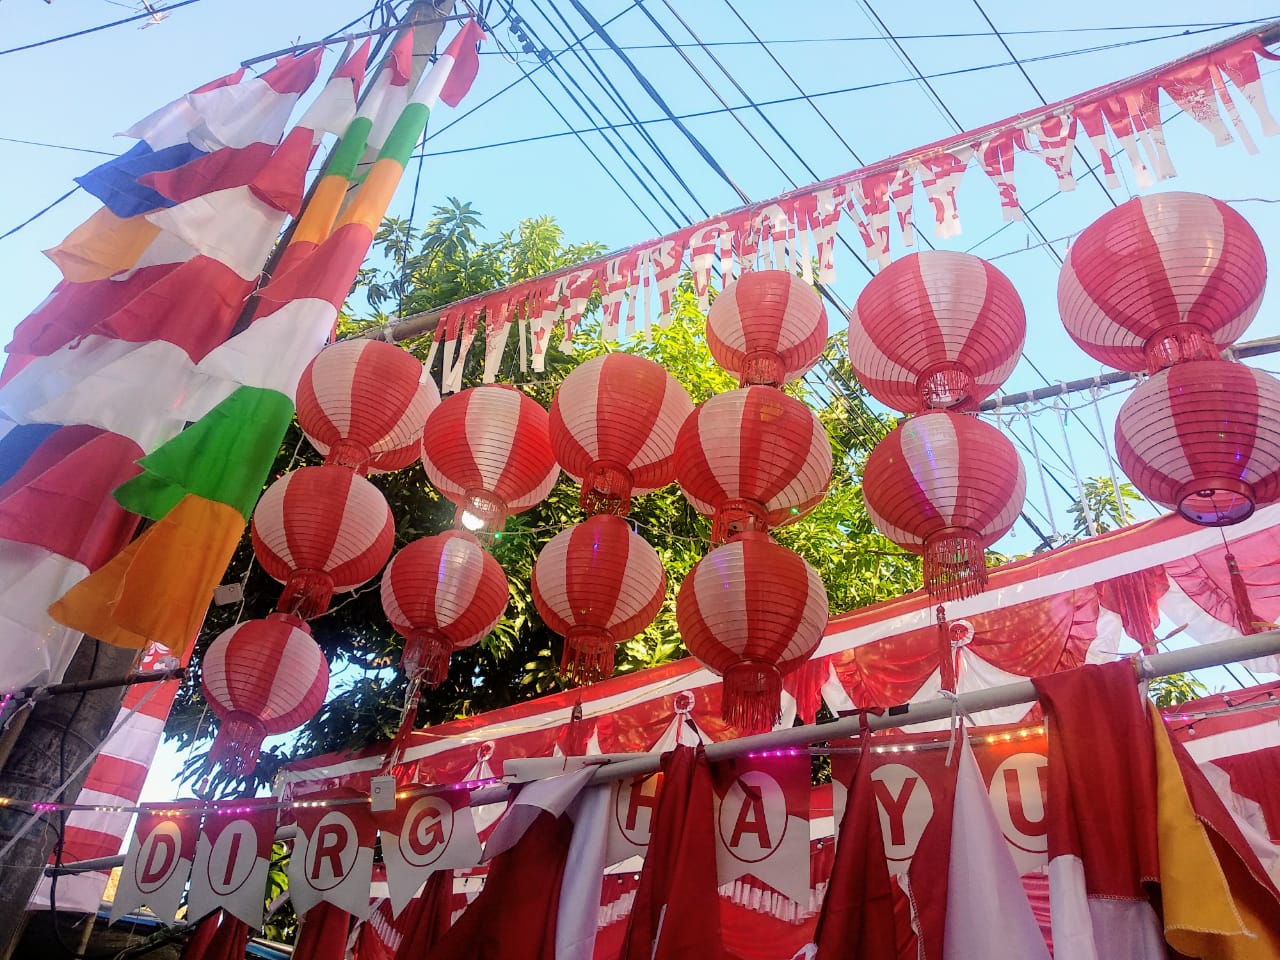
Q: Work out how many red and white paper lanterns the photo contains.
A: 14